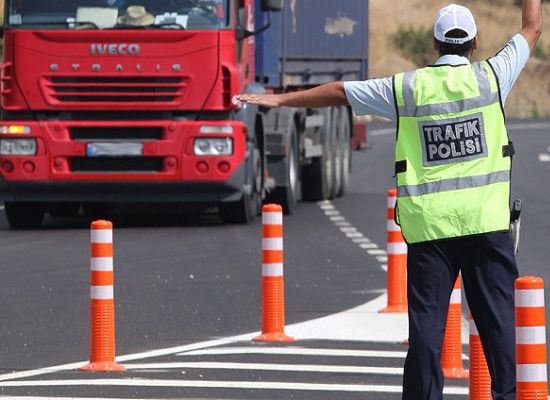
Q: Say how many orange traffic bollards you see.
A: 6